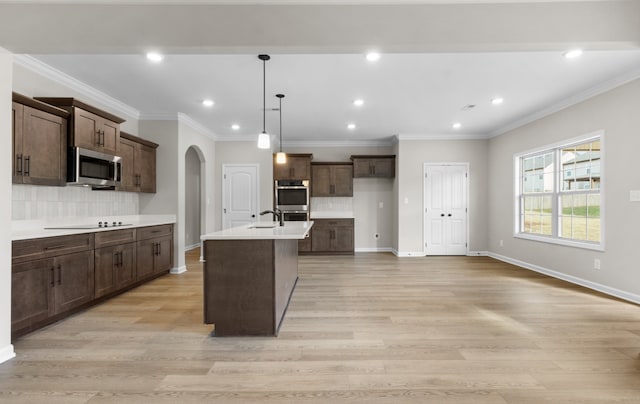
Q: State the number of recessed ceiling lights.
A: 9